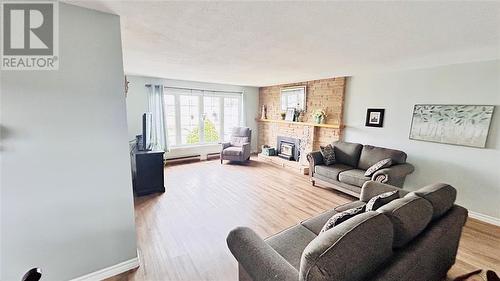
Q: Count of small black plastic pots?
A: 0